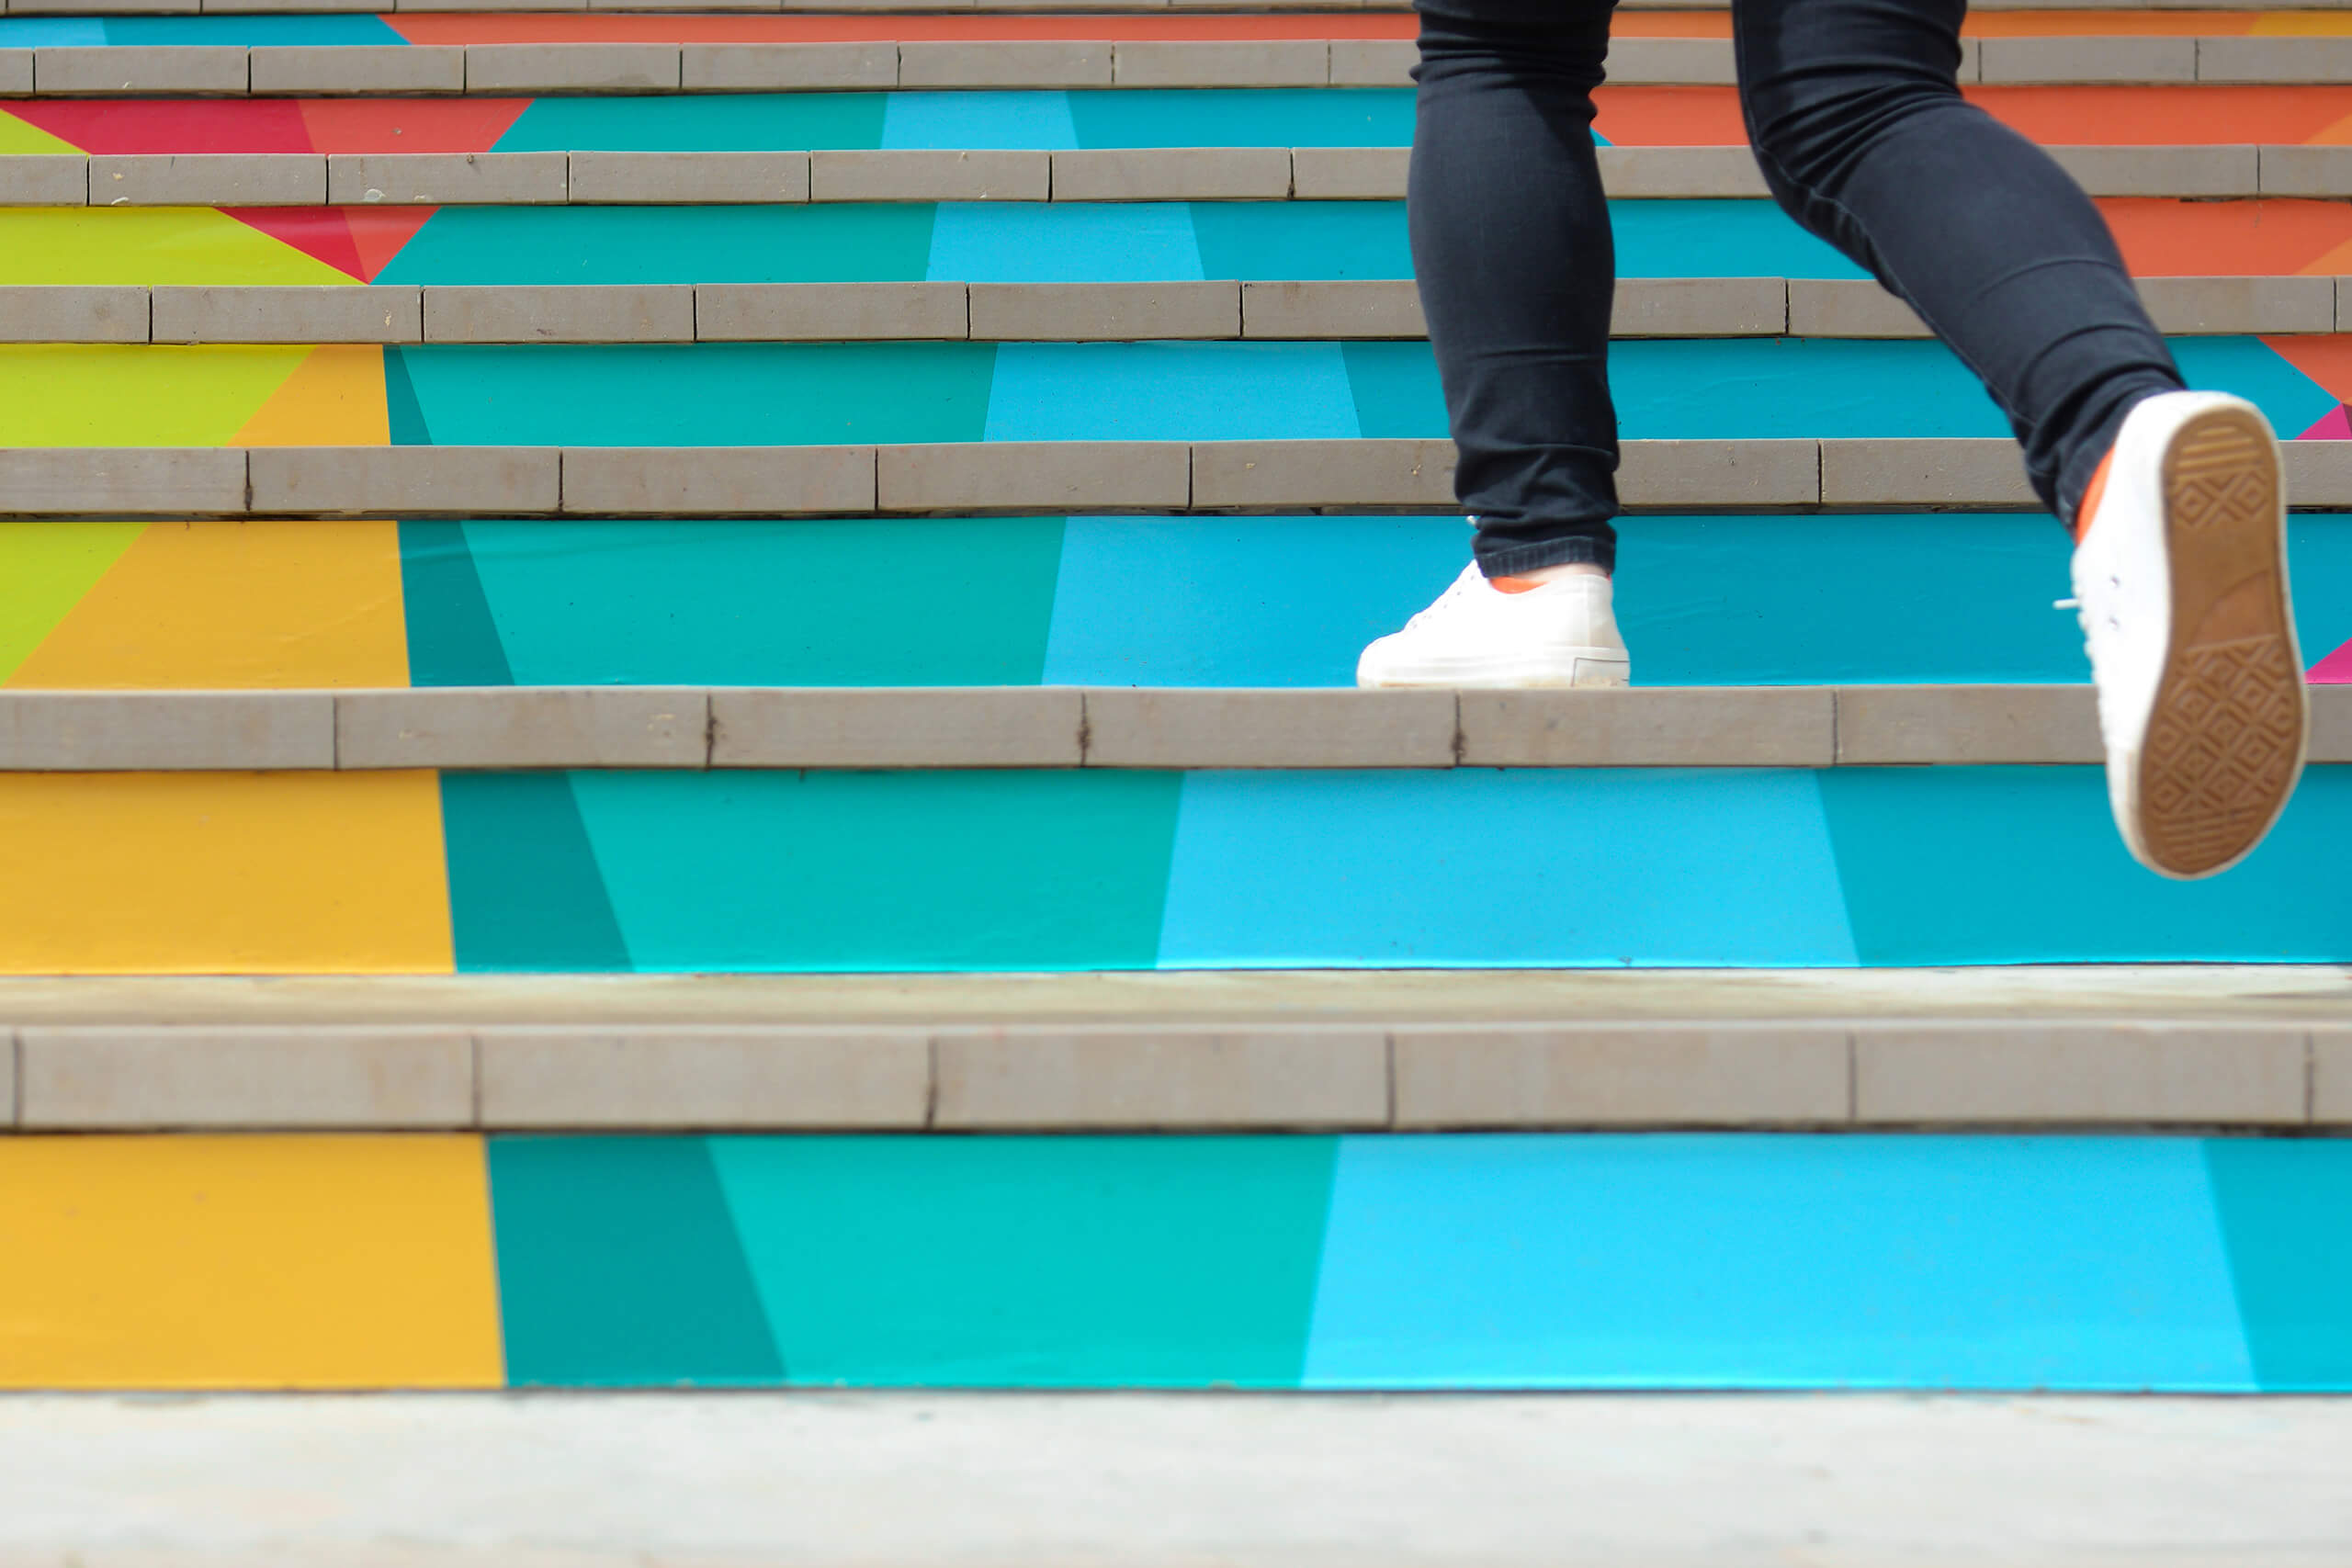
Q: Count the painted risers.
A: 7